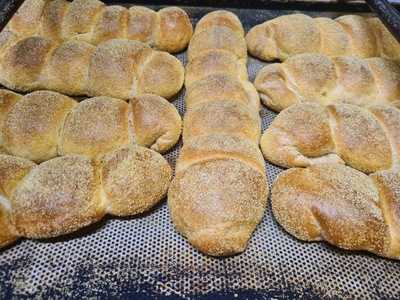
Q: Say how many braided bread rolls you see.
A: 9